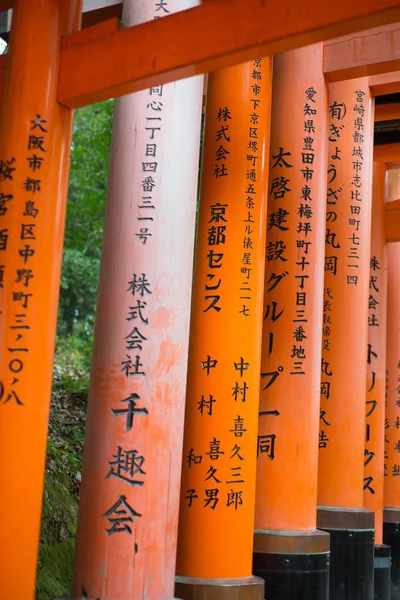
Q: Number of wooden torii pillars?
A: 7